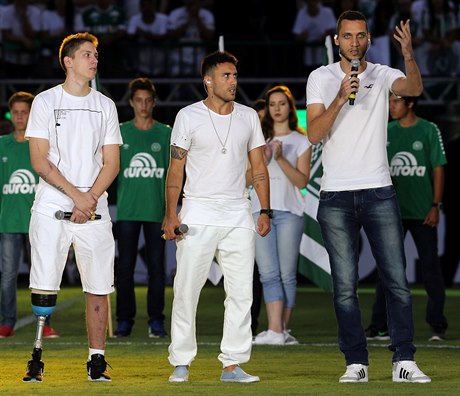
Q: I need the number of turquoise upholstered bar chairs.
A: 0